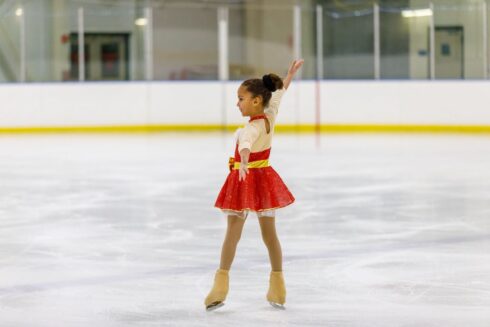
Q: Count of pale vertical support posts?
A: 9